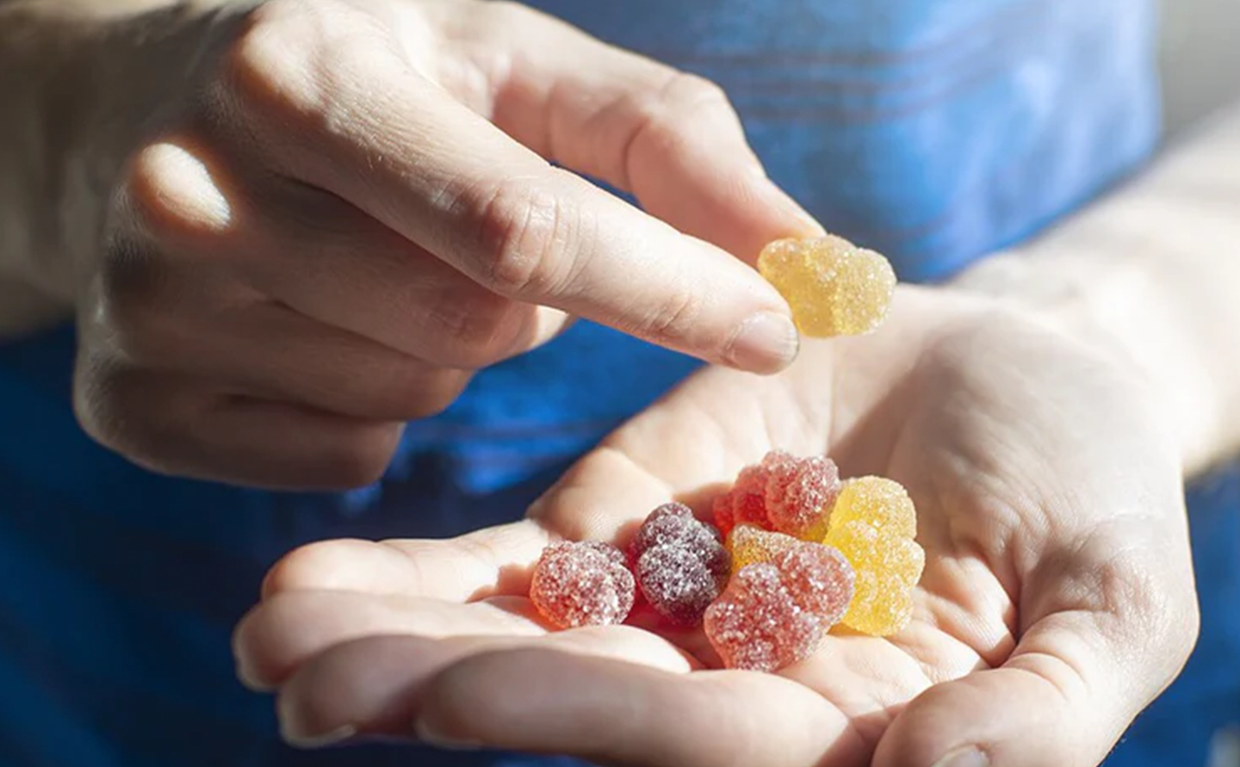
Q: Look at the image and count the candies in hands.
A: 7